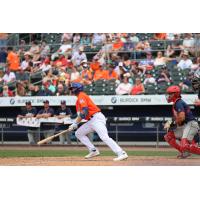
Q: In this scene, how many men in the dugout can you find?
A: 3